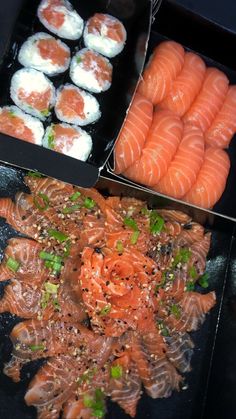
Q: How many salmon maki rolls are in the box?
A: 8